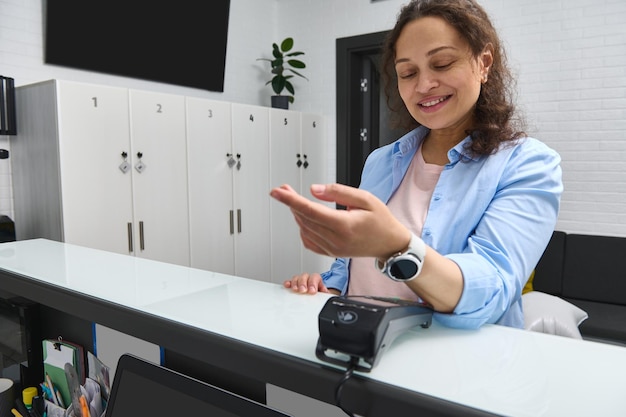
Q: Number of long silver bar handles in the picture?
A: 4